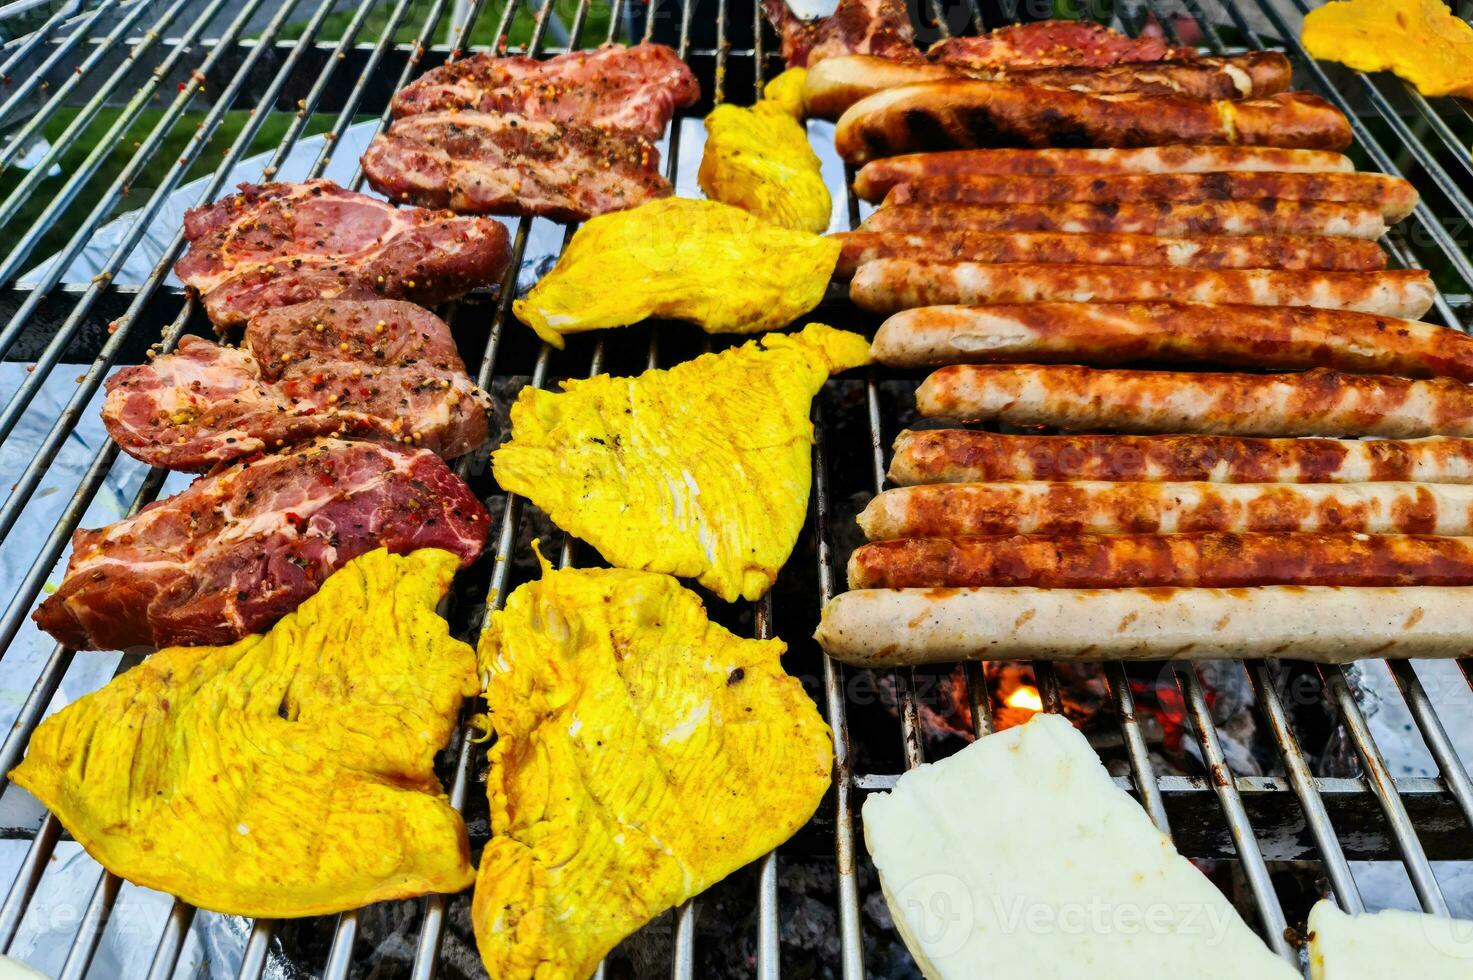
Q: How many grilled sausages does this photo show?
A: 13